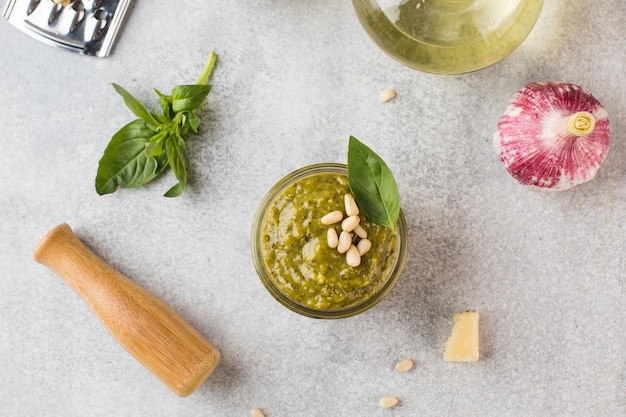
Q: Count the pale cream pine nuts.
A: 12